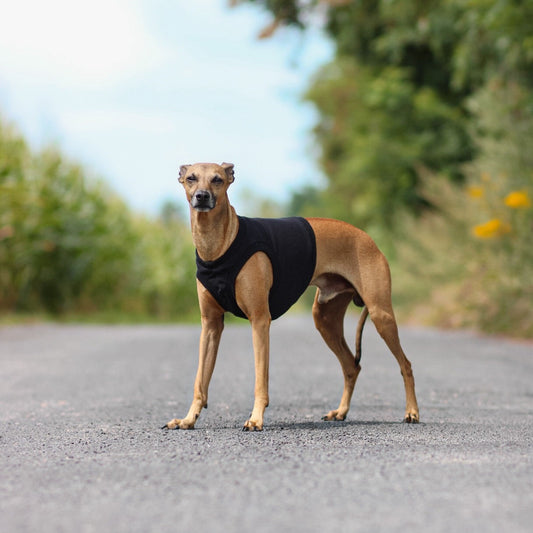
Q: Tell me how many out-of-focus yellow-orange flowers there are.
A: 3